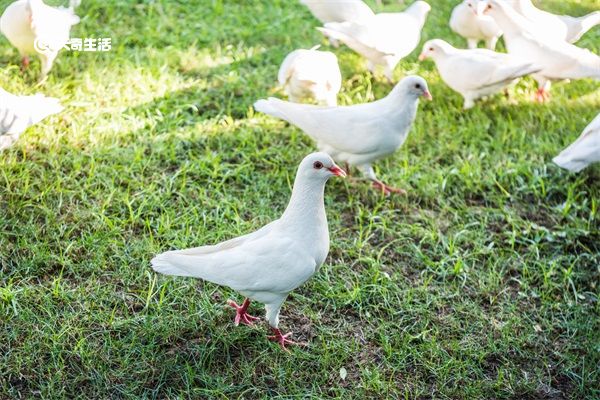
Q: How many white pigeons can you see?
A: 12